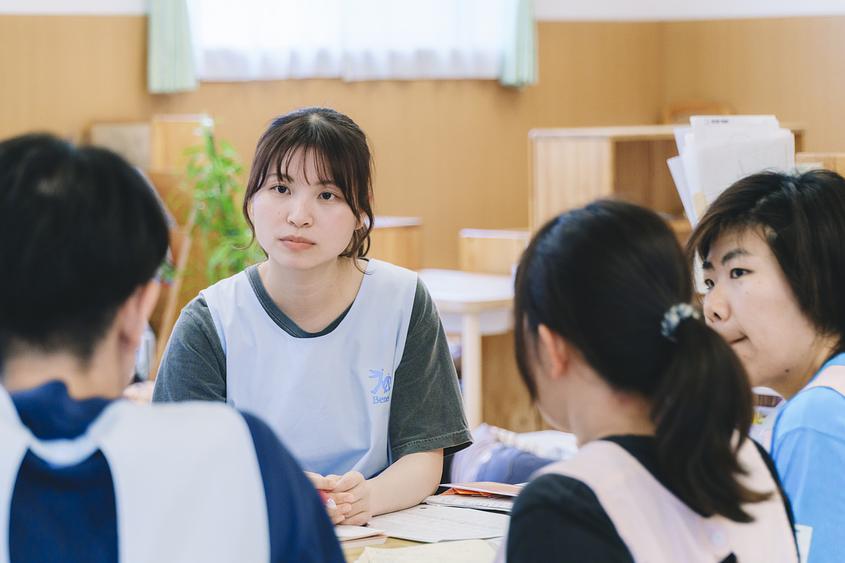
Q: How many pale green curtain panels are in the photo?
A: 2